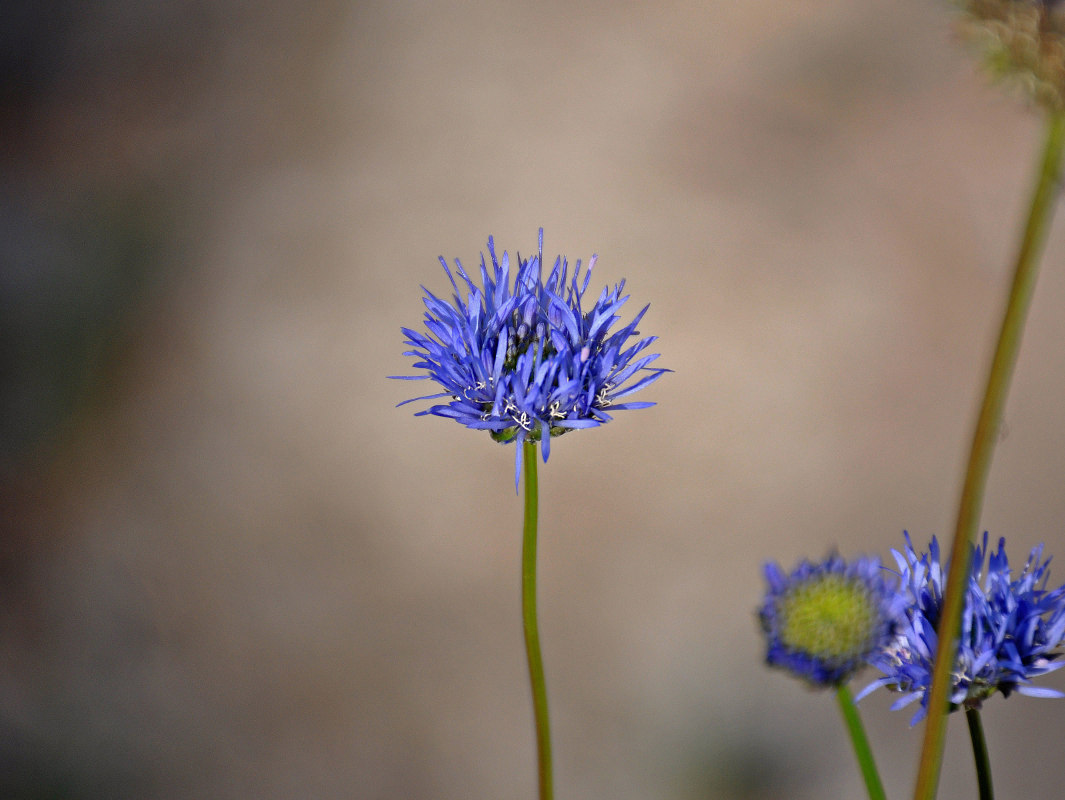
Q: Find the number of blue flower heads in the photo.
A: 3